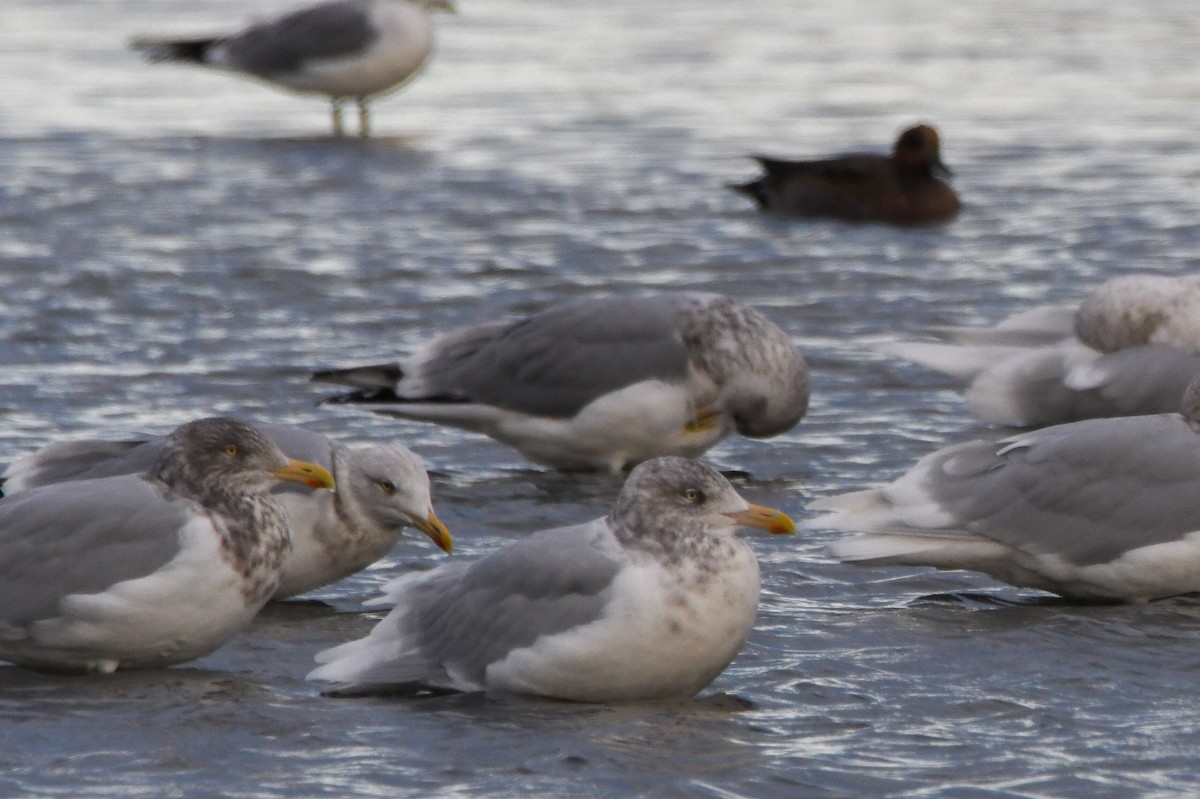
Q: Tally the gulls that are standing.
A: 1